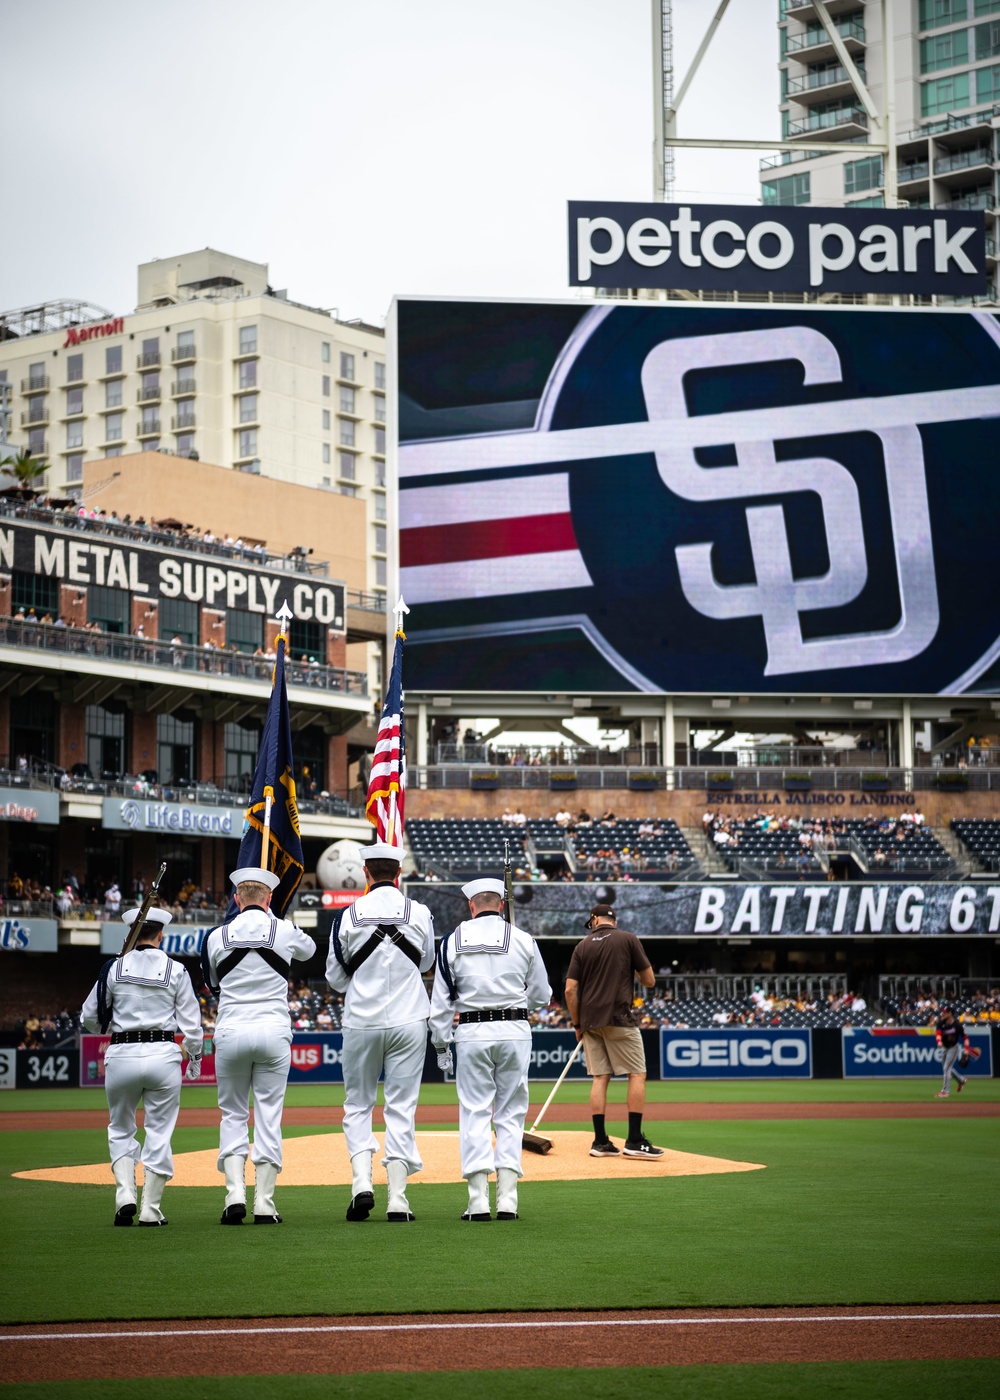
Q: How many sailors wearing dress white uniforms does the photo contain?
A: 4